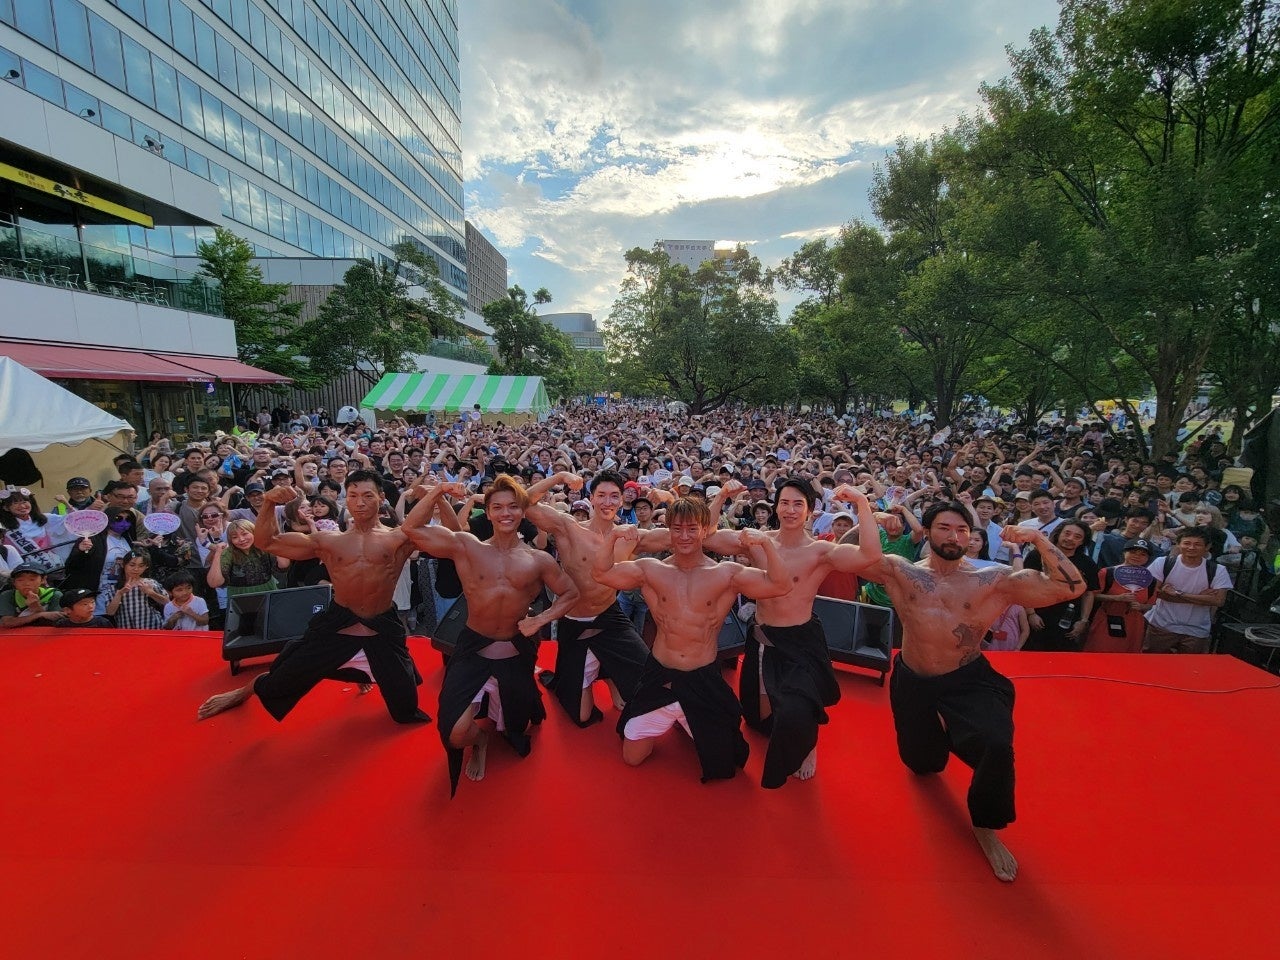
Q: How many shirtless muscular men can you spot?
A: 6